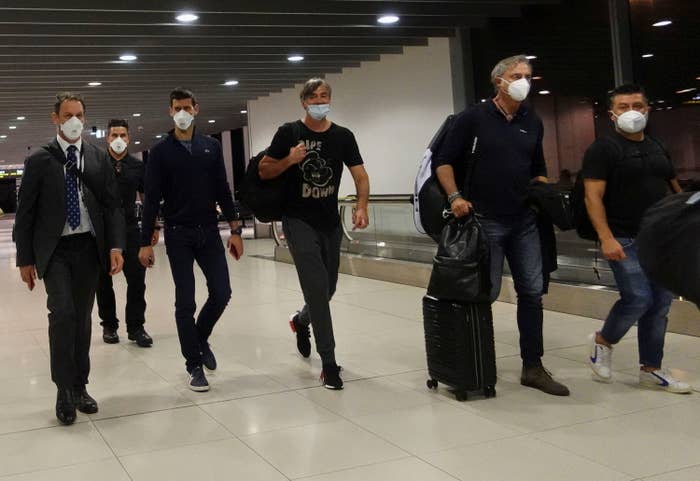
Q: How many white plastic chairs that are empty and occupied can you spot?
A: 0